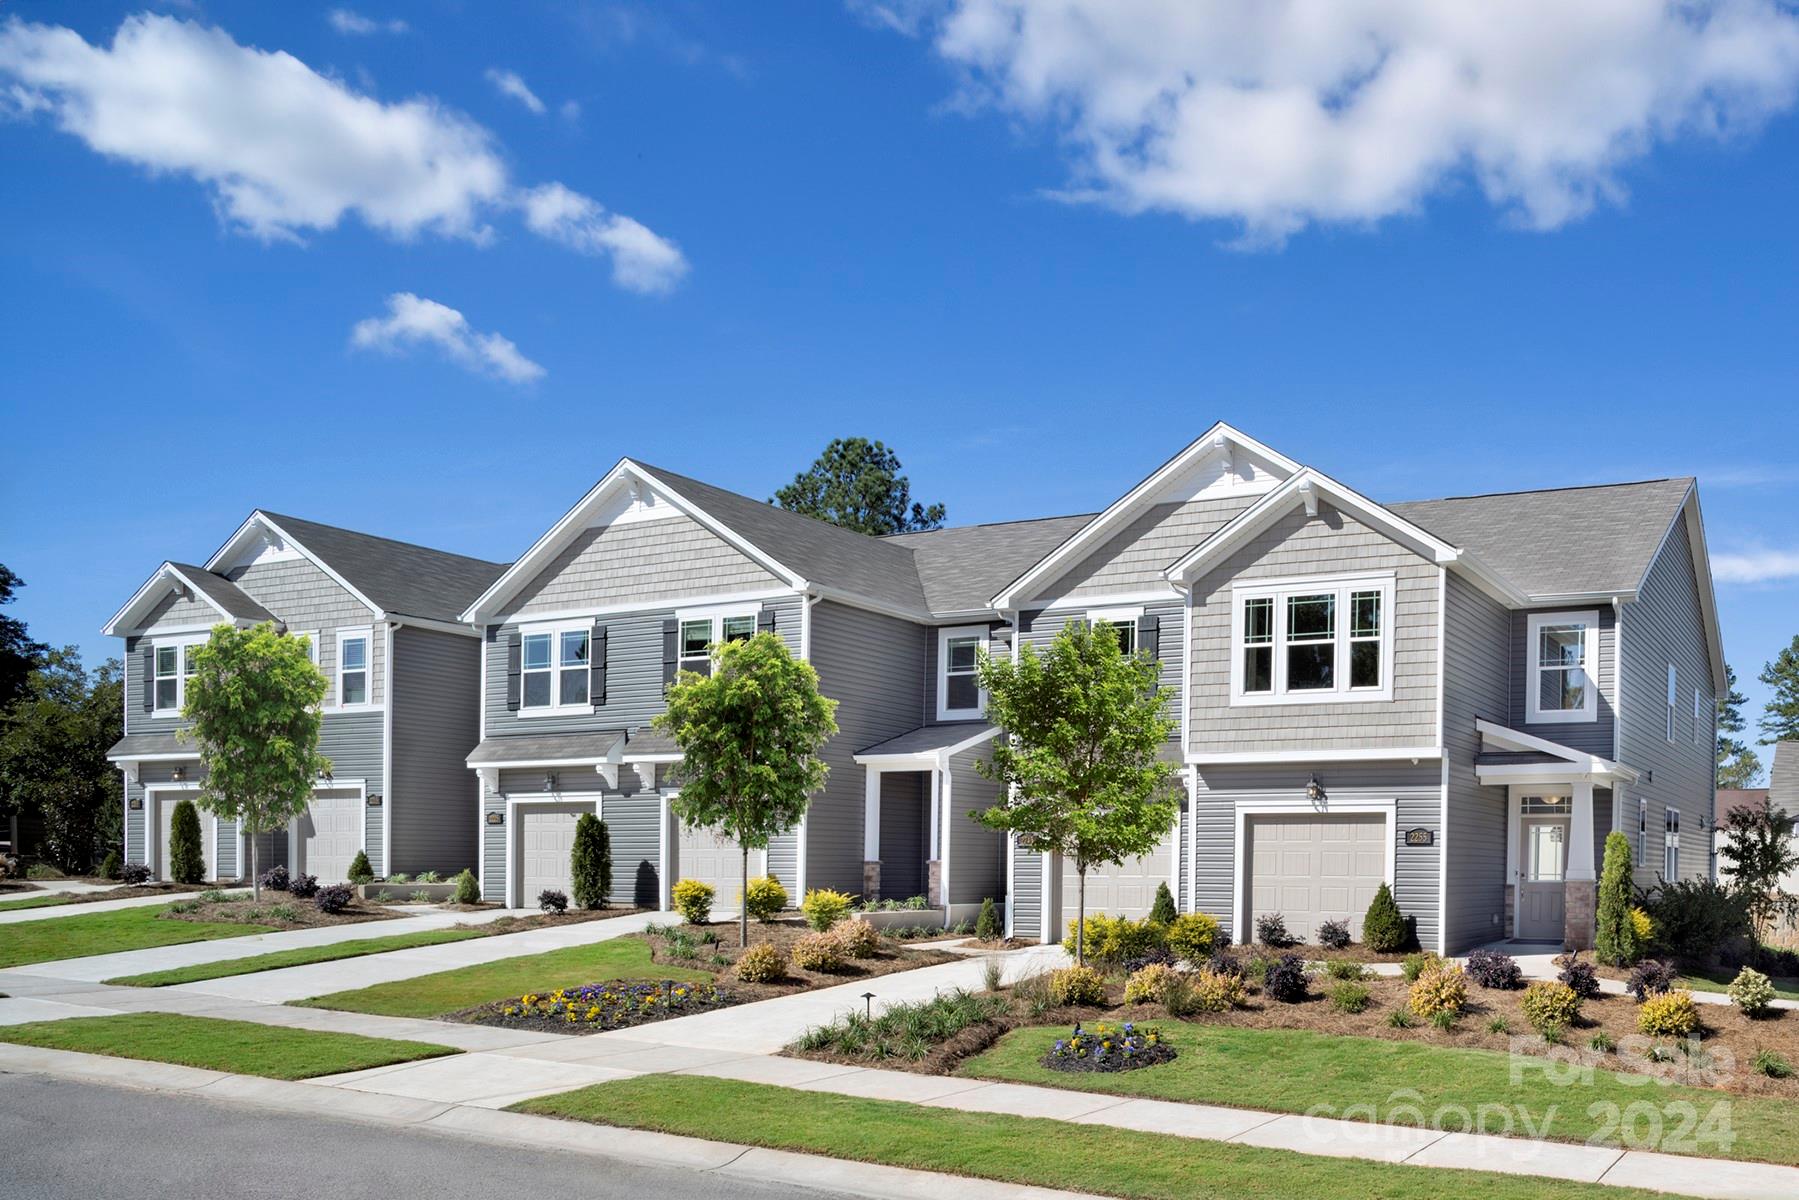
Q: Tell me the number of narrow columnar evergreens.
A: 3